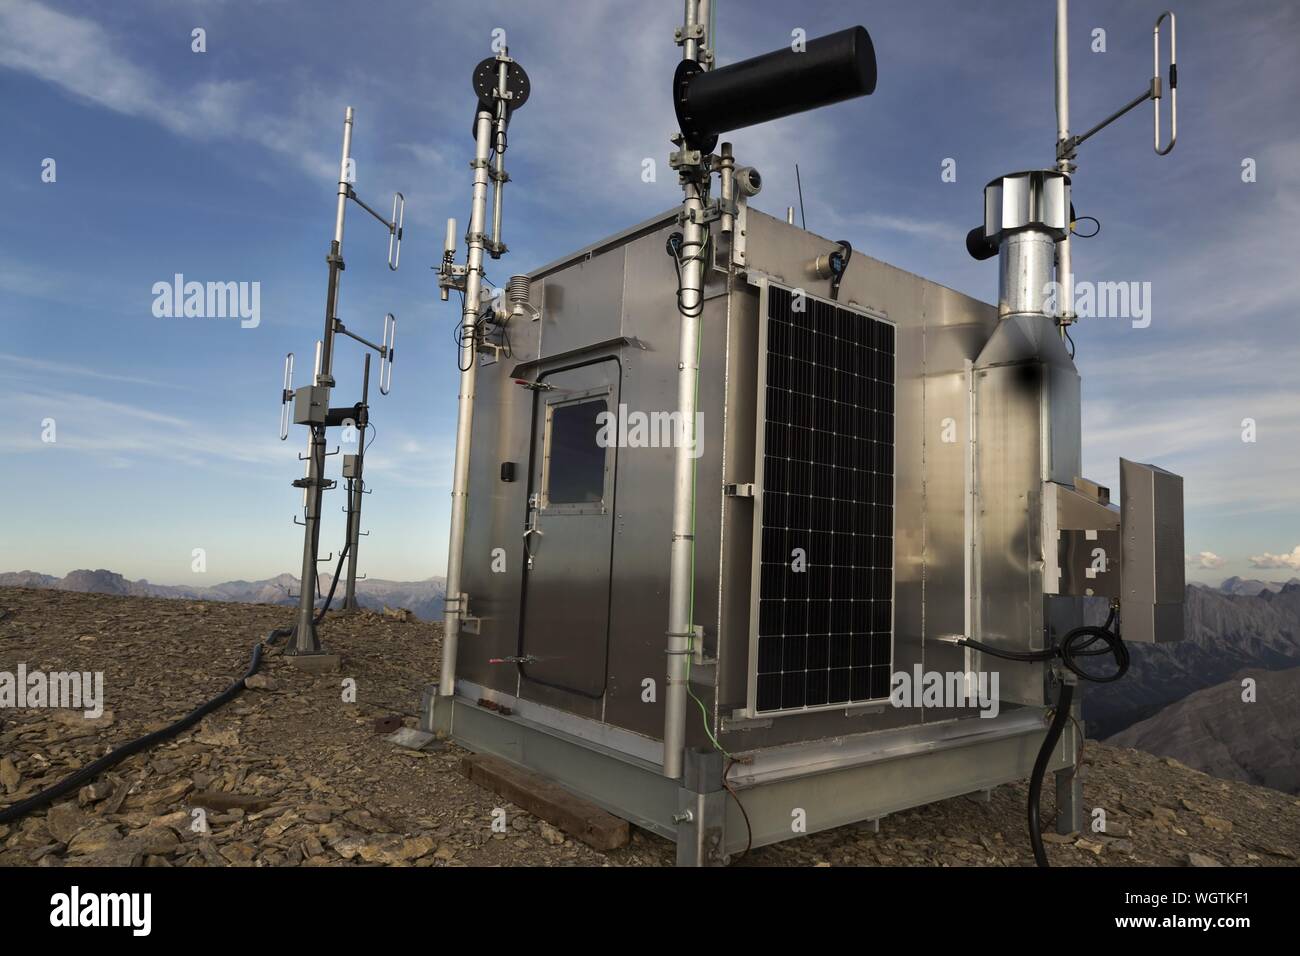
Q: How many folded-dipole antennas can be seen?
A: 4